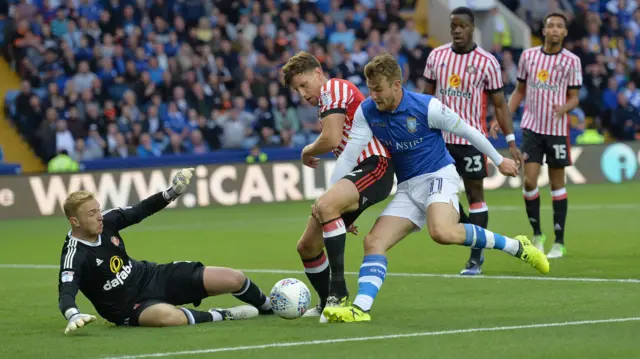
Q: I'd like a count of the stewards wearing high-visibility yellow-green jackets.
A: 4